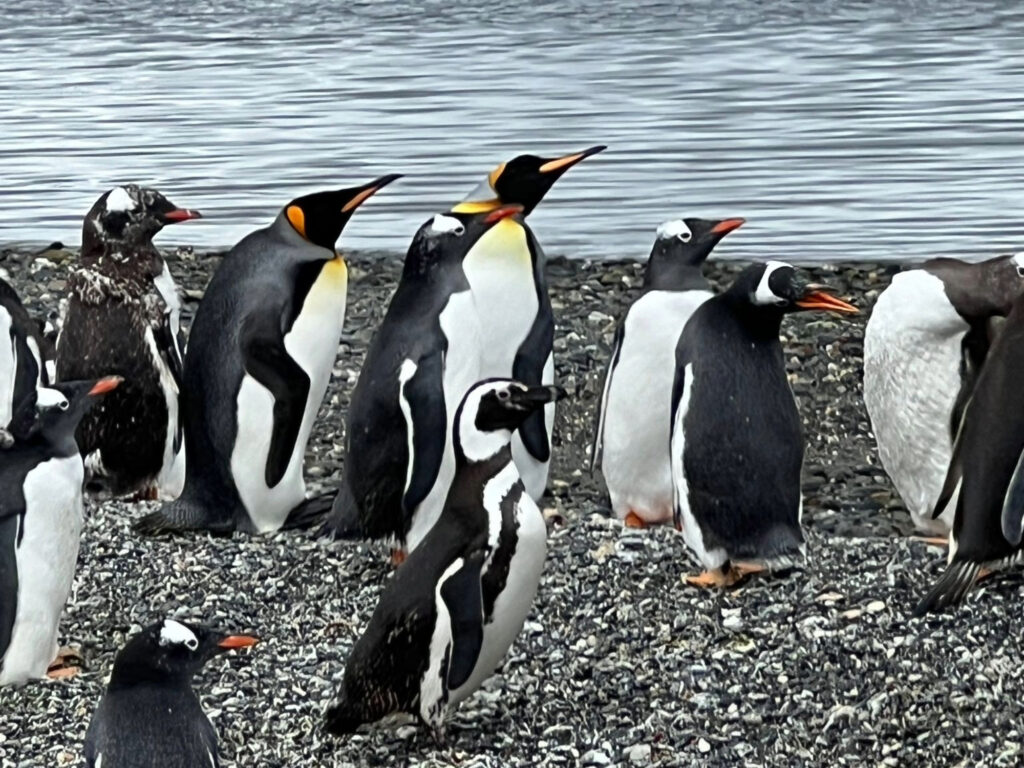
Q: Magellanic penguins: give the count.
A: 1